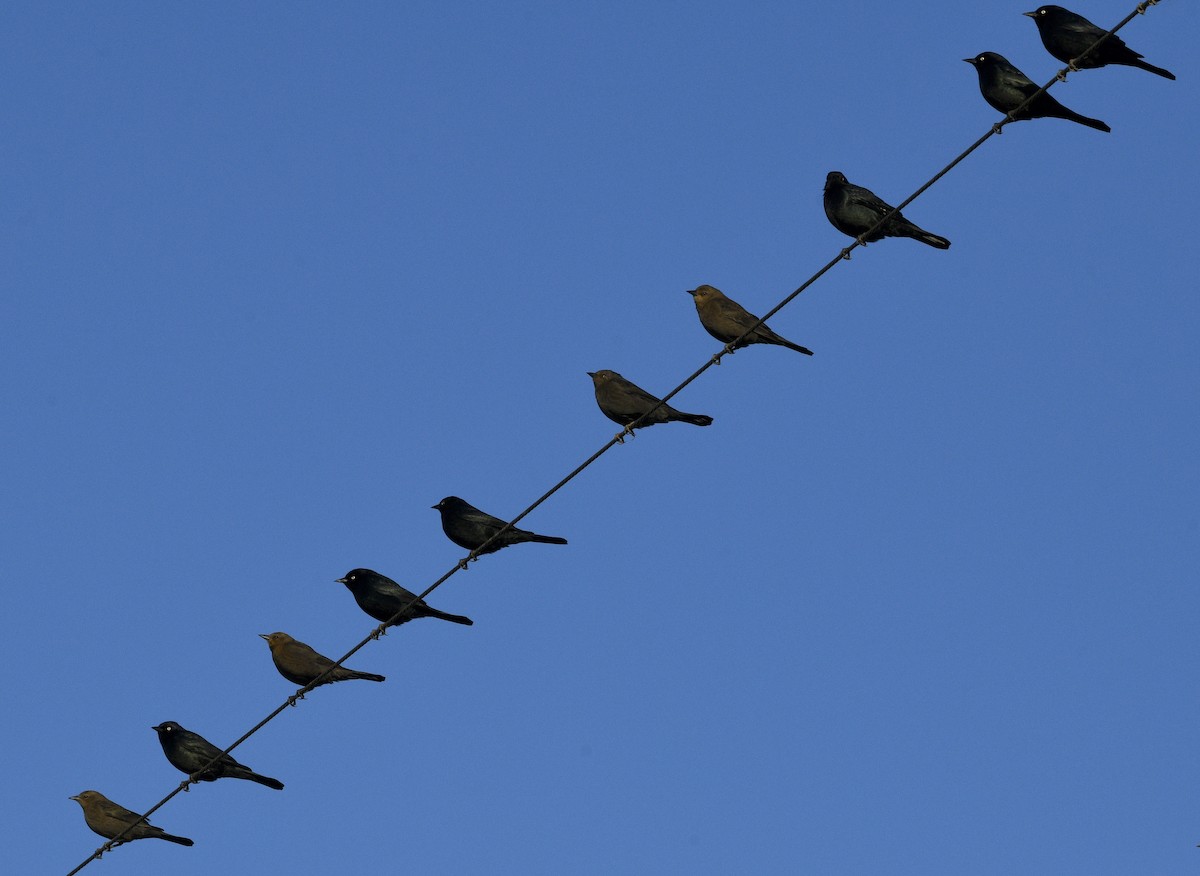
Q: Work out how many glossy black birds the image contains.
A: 6